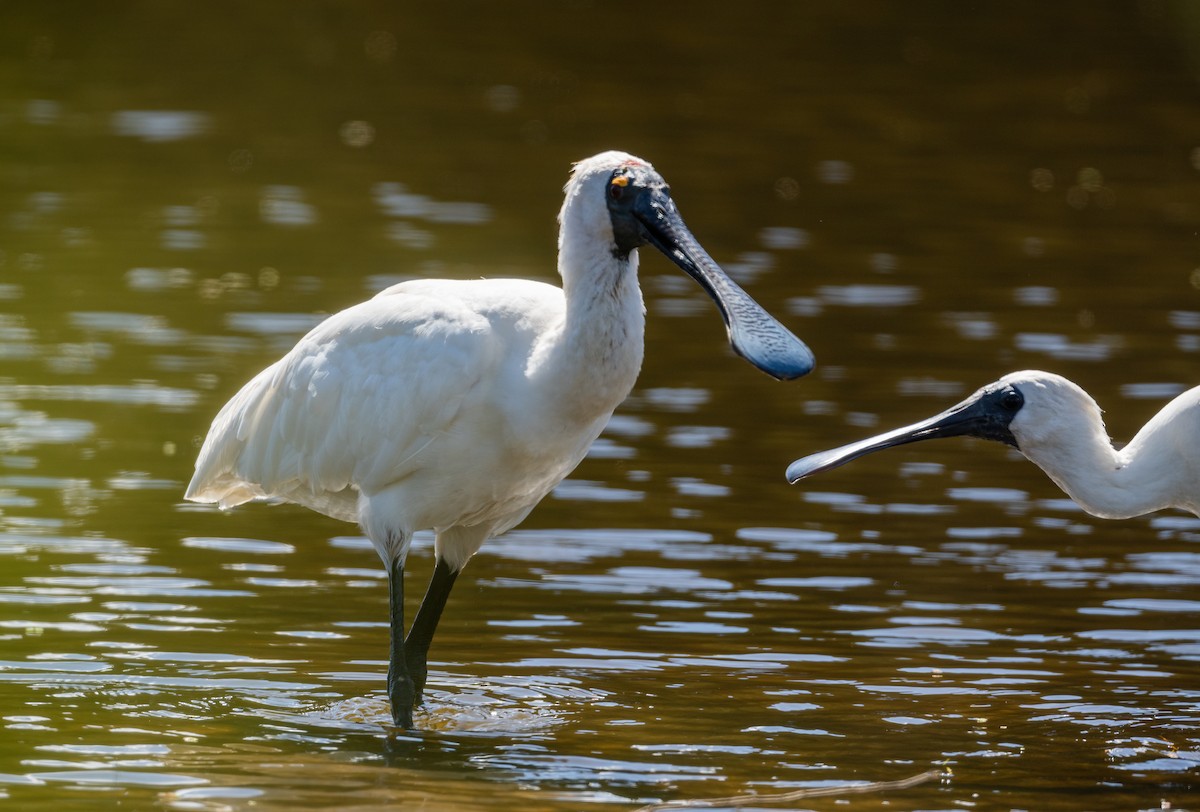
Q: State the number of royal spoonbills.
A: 2